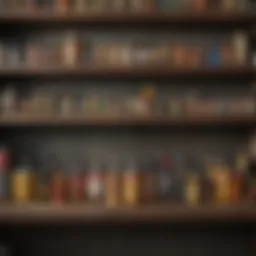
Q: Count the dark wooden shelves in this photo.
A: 4